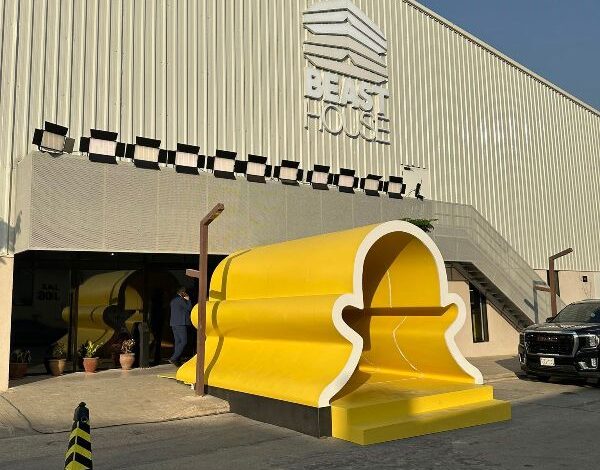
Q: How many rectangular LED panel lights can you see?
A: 11